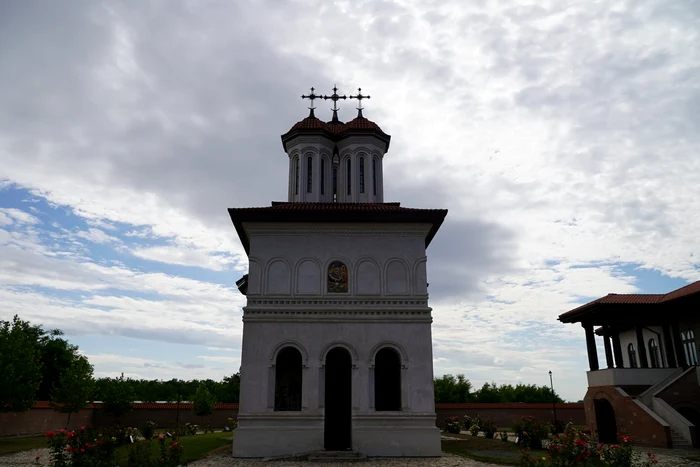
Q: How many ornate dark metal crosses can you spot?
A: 3